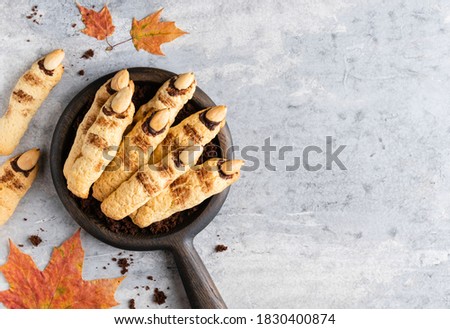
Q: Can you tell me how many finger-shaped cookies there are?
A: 9